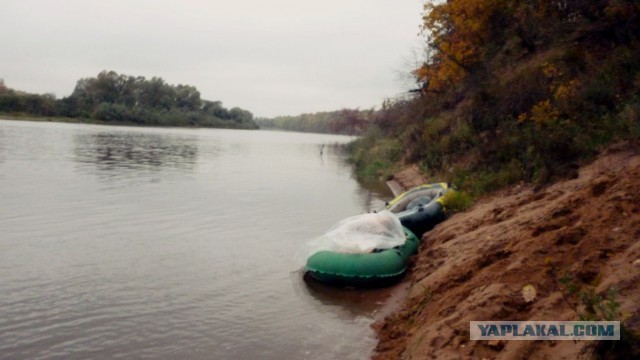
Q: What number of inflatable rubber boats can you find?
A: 2